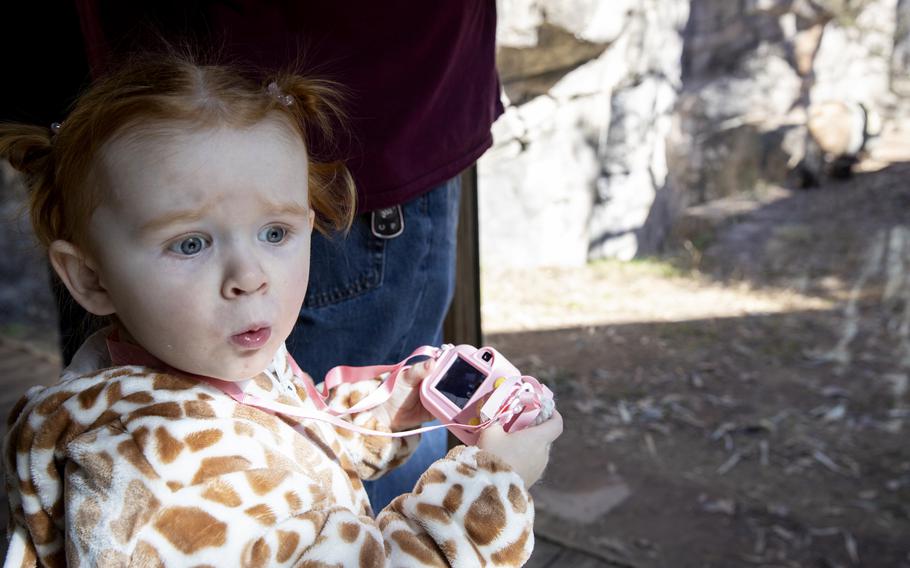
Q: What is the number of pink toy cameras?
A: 1